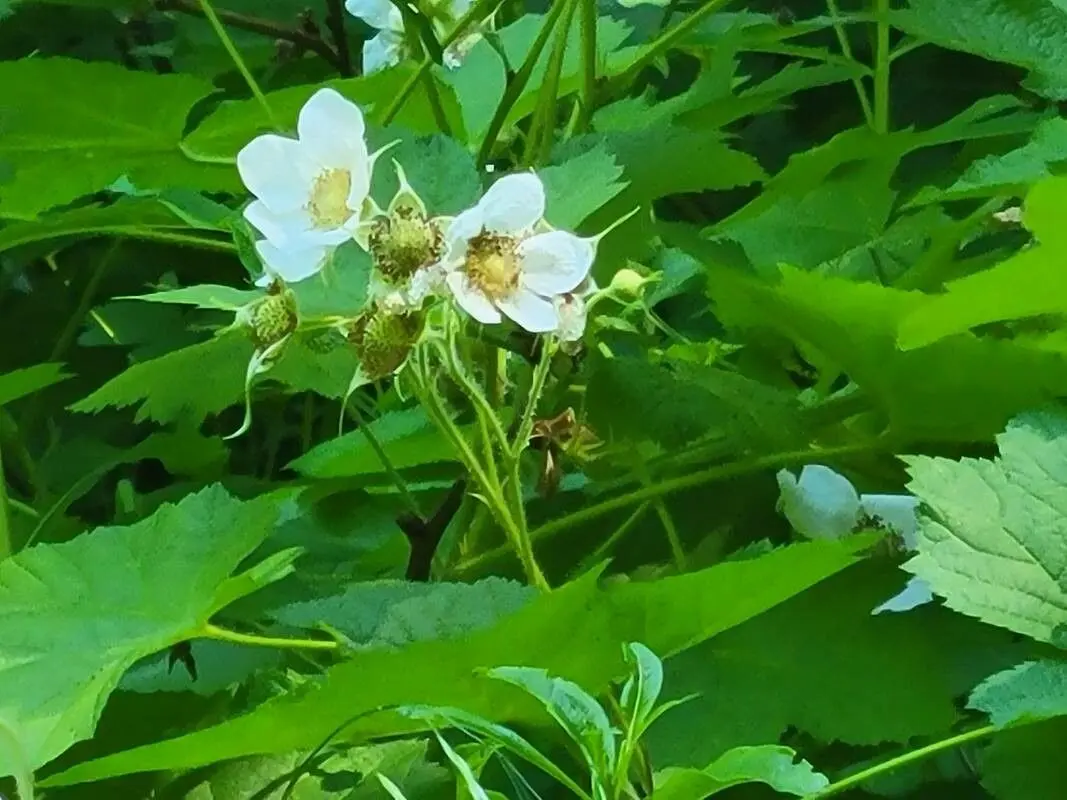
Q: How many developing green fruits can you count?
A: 3